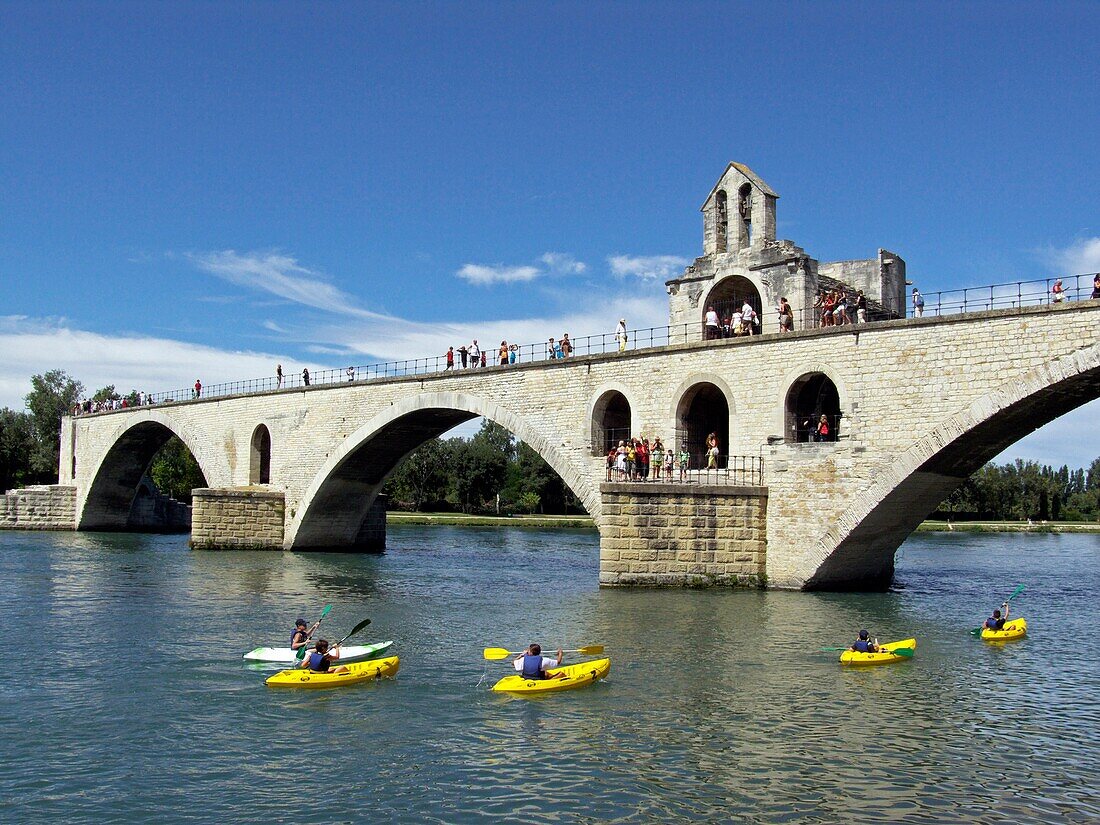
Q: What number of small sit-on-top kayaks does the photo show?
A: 5